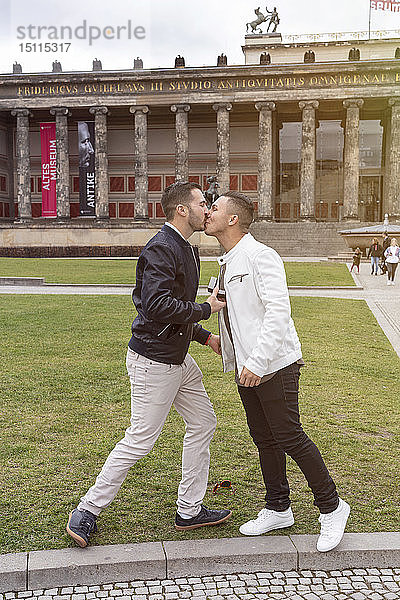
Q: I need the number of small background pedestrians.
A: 4